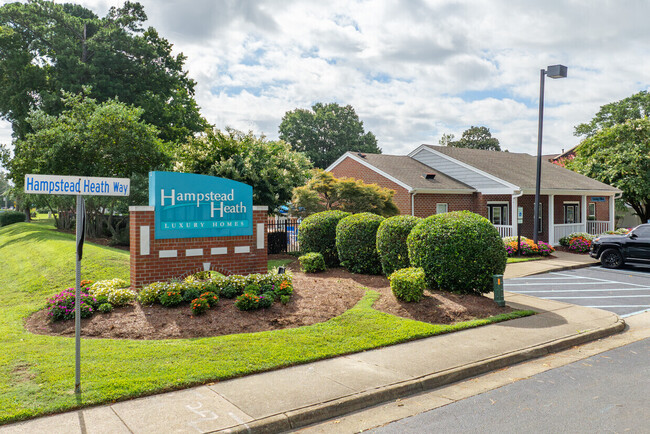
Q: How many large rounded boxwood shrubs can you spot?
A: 4